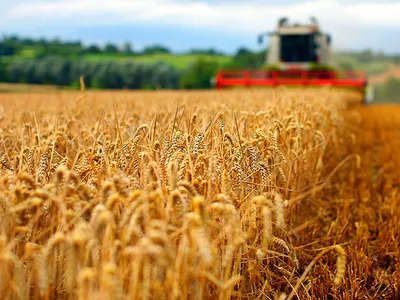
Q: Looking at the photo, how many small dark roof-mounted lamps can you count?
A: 2